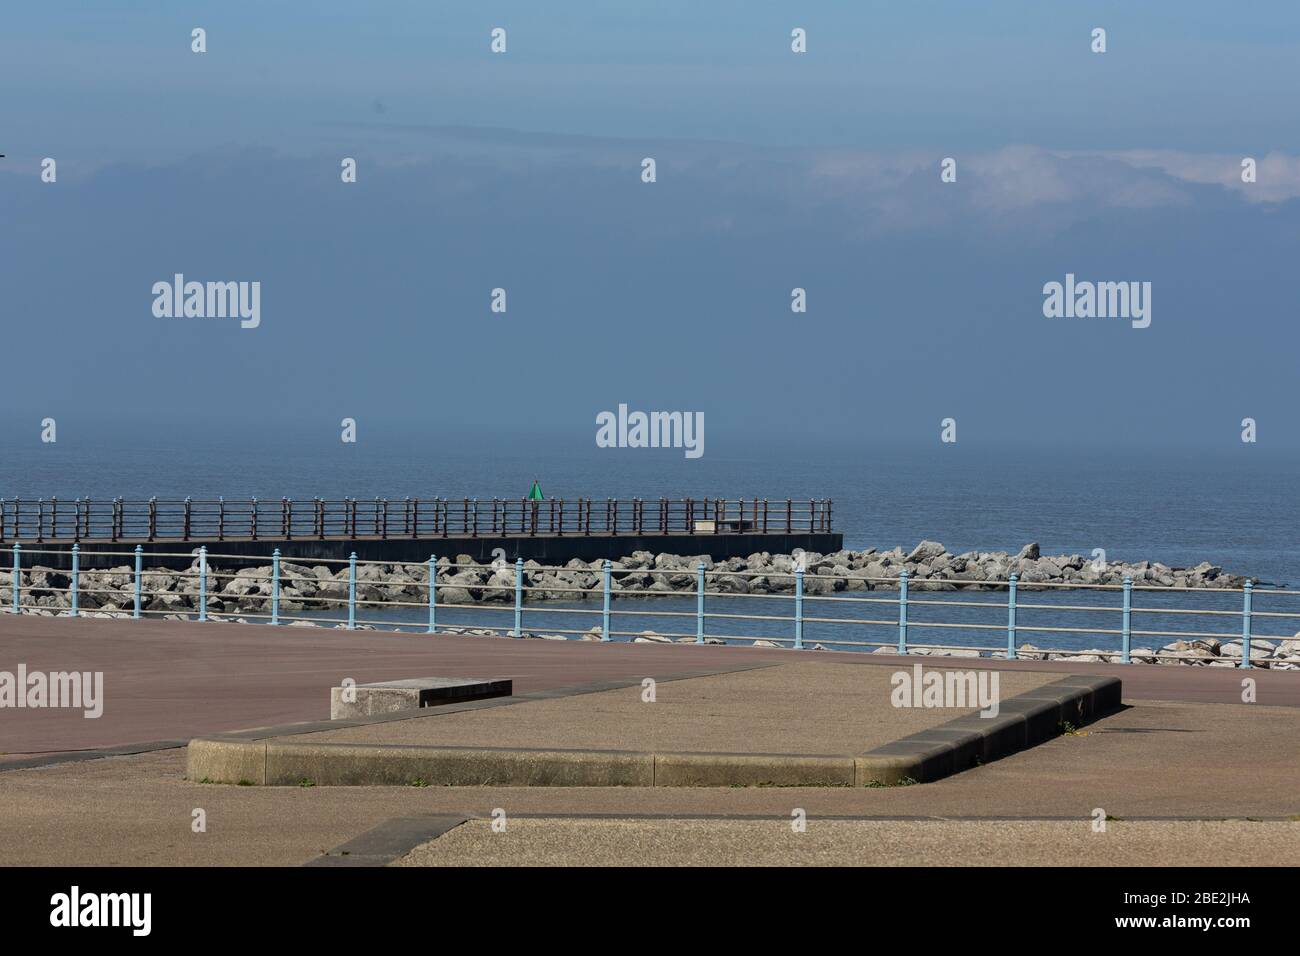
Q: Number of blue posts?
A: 15